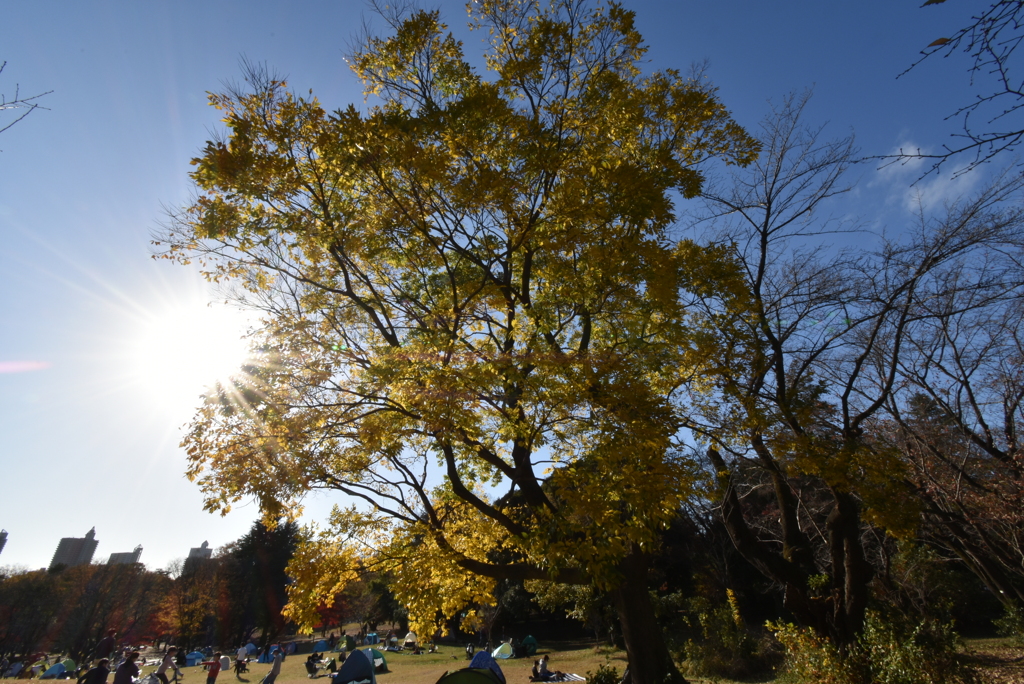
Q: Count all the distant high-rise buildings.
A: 4